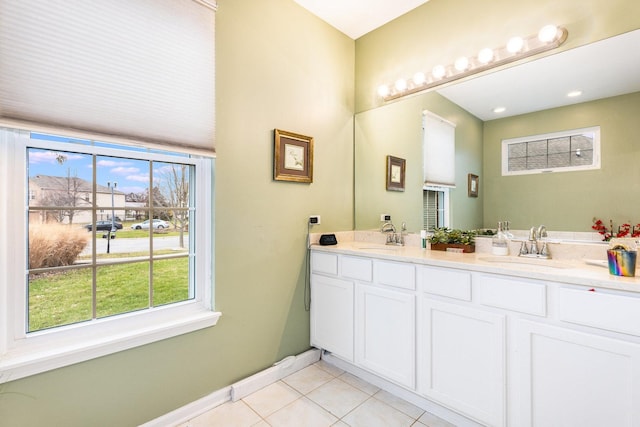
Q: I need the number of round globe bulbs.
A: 8